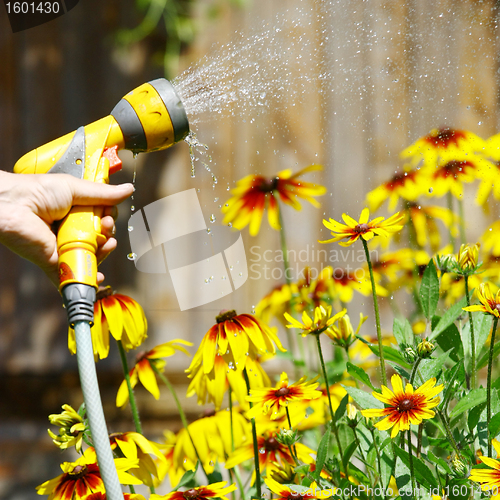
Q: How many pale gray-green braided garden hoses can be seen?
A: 1